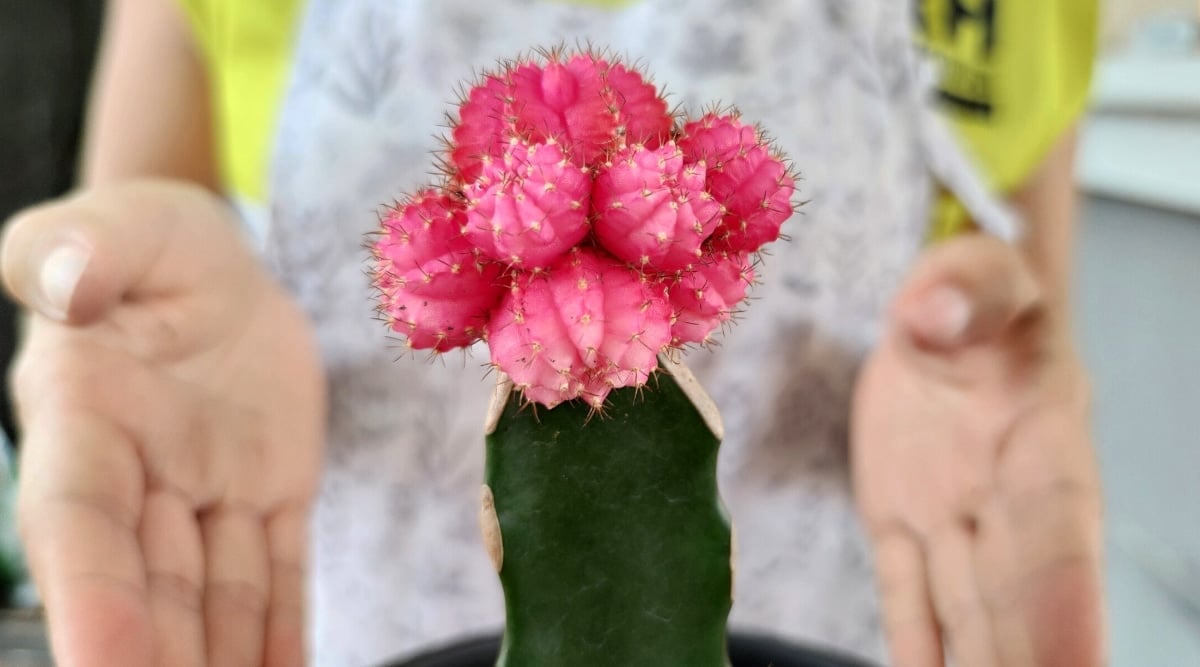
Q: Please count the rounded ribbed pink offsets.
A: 7